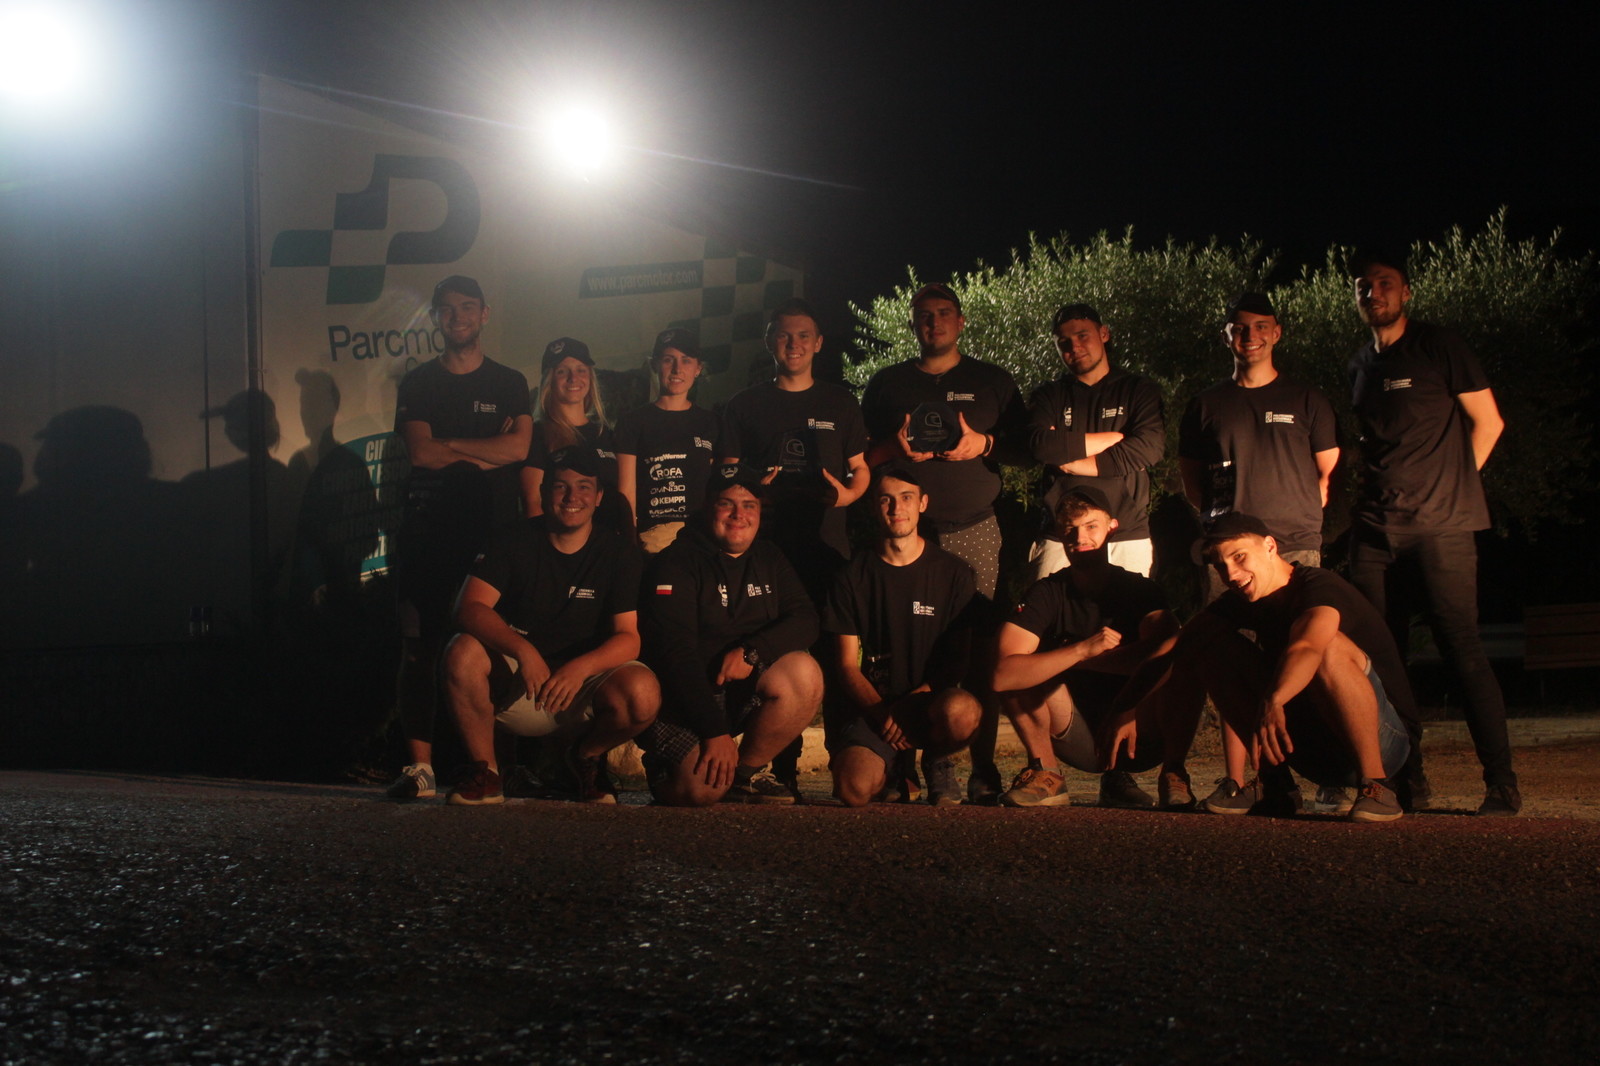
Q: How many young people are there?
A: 13